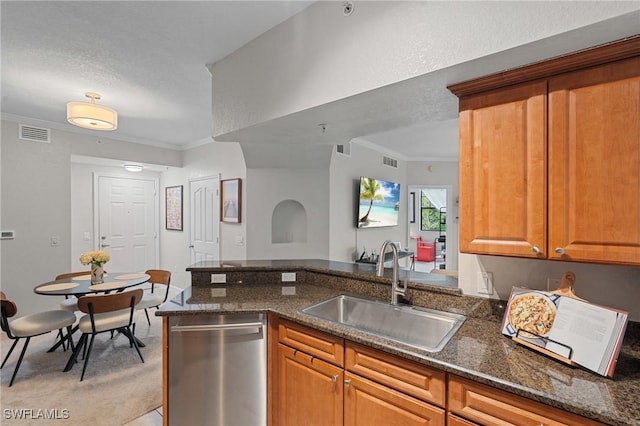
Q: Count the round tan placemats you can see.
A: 4